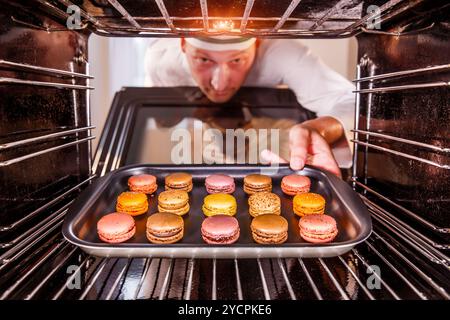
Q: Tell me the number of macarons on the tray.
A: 15